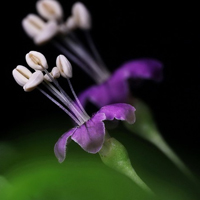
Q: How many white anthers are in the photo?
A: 10